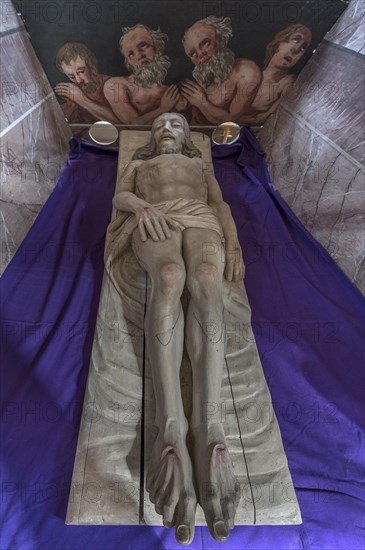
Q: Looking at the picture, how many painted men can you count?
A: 4